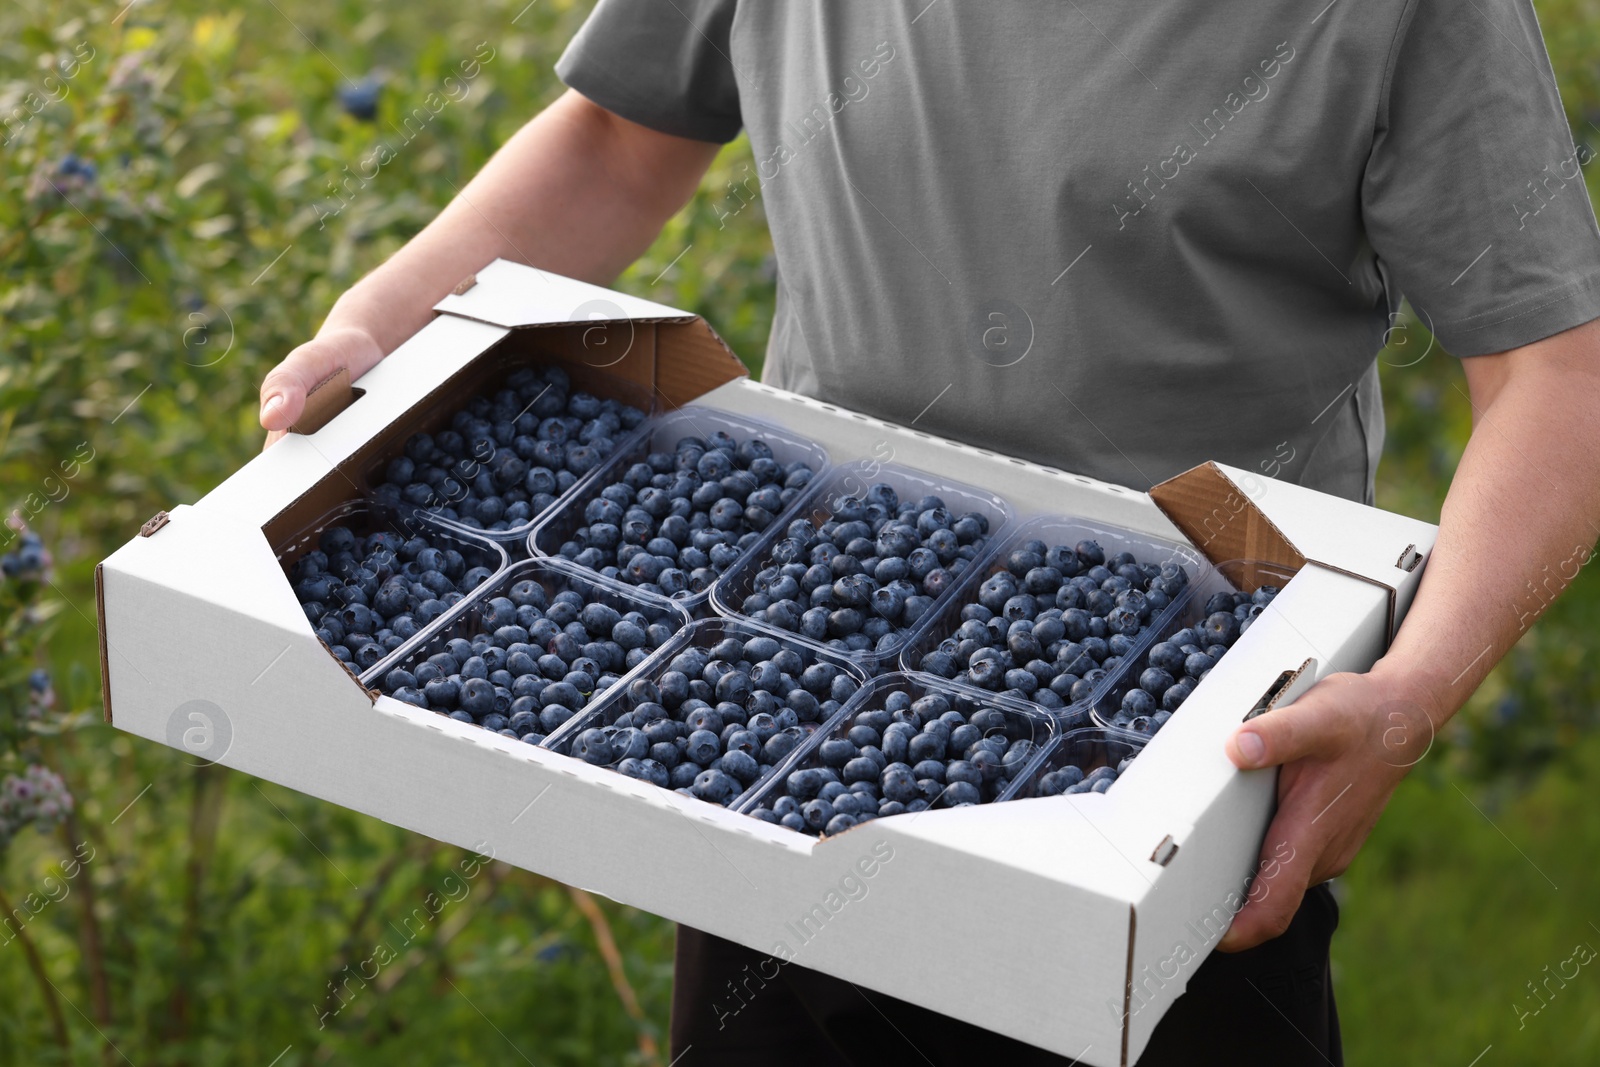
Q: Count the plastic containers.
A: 10